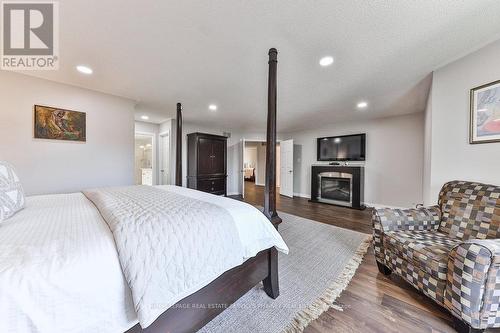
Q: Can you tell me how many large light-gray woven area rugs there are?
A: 1